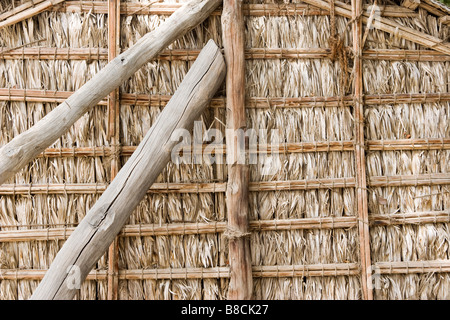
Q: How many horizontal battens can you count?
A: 7